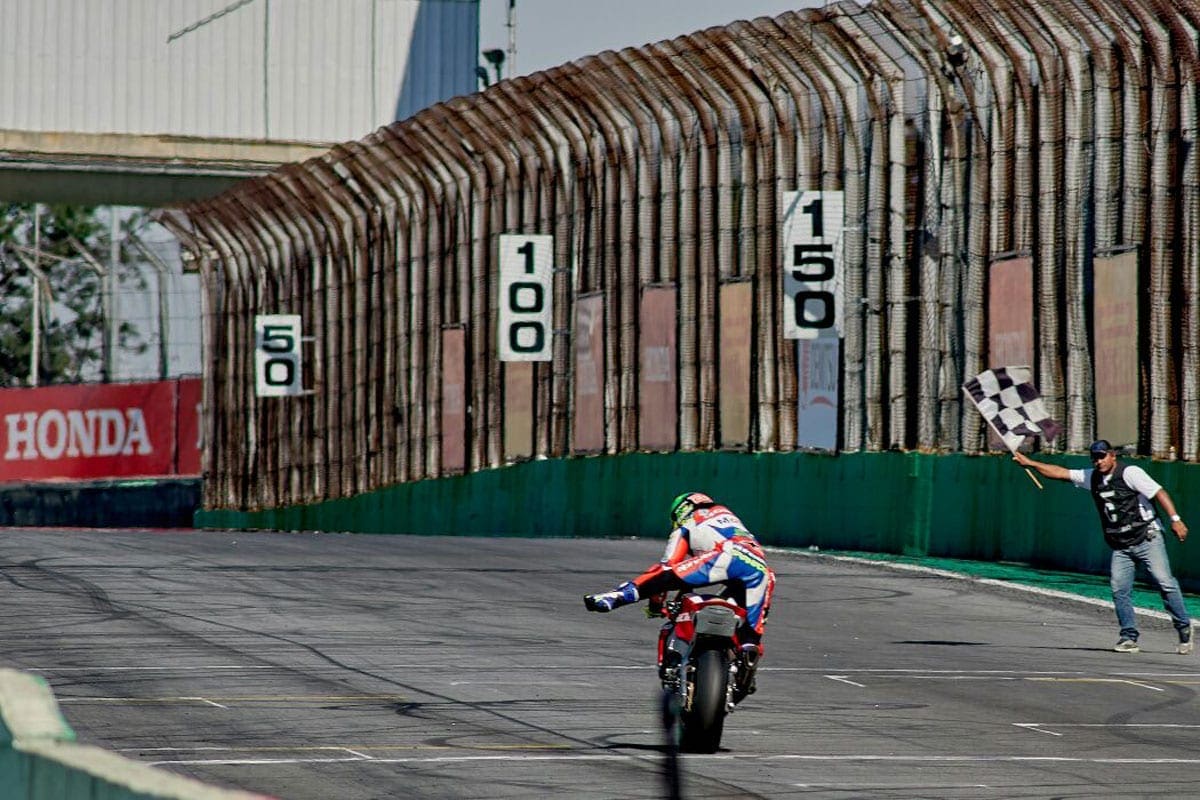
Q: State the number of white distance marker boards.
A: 3